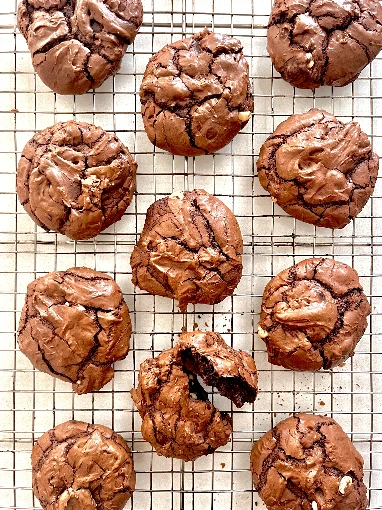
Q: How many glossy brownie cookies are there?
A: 11